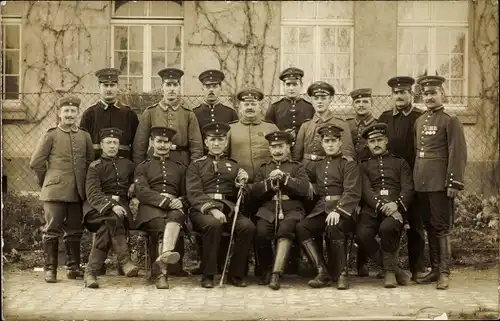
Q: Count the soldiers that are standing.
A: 10